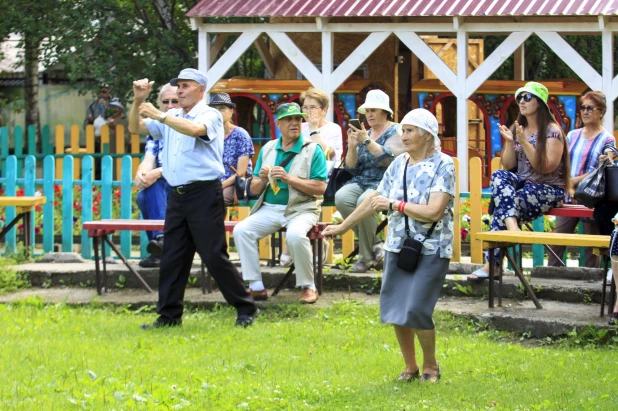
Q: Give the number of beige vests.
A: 1